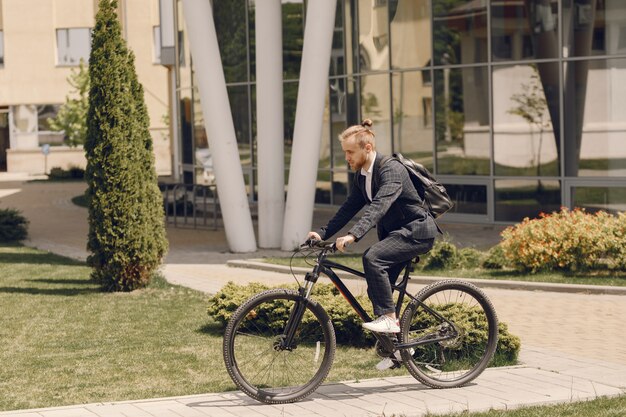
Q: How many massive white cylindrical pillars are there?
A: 3